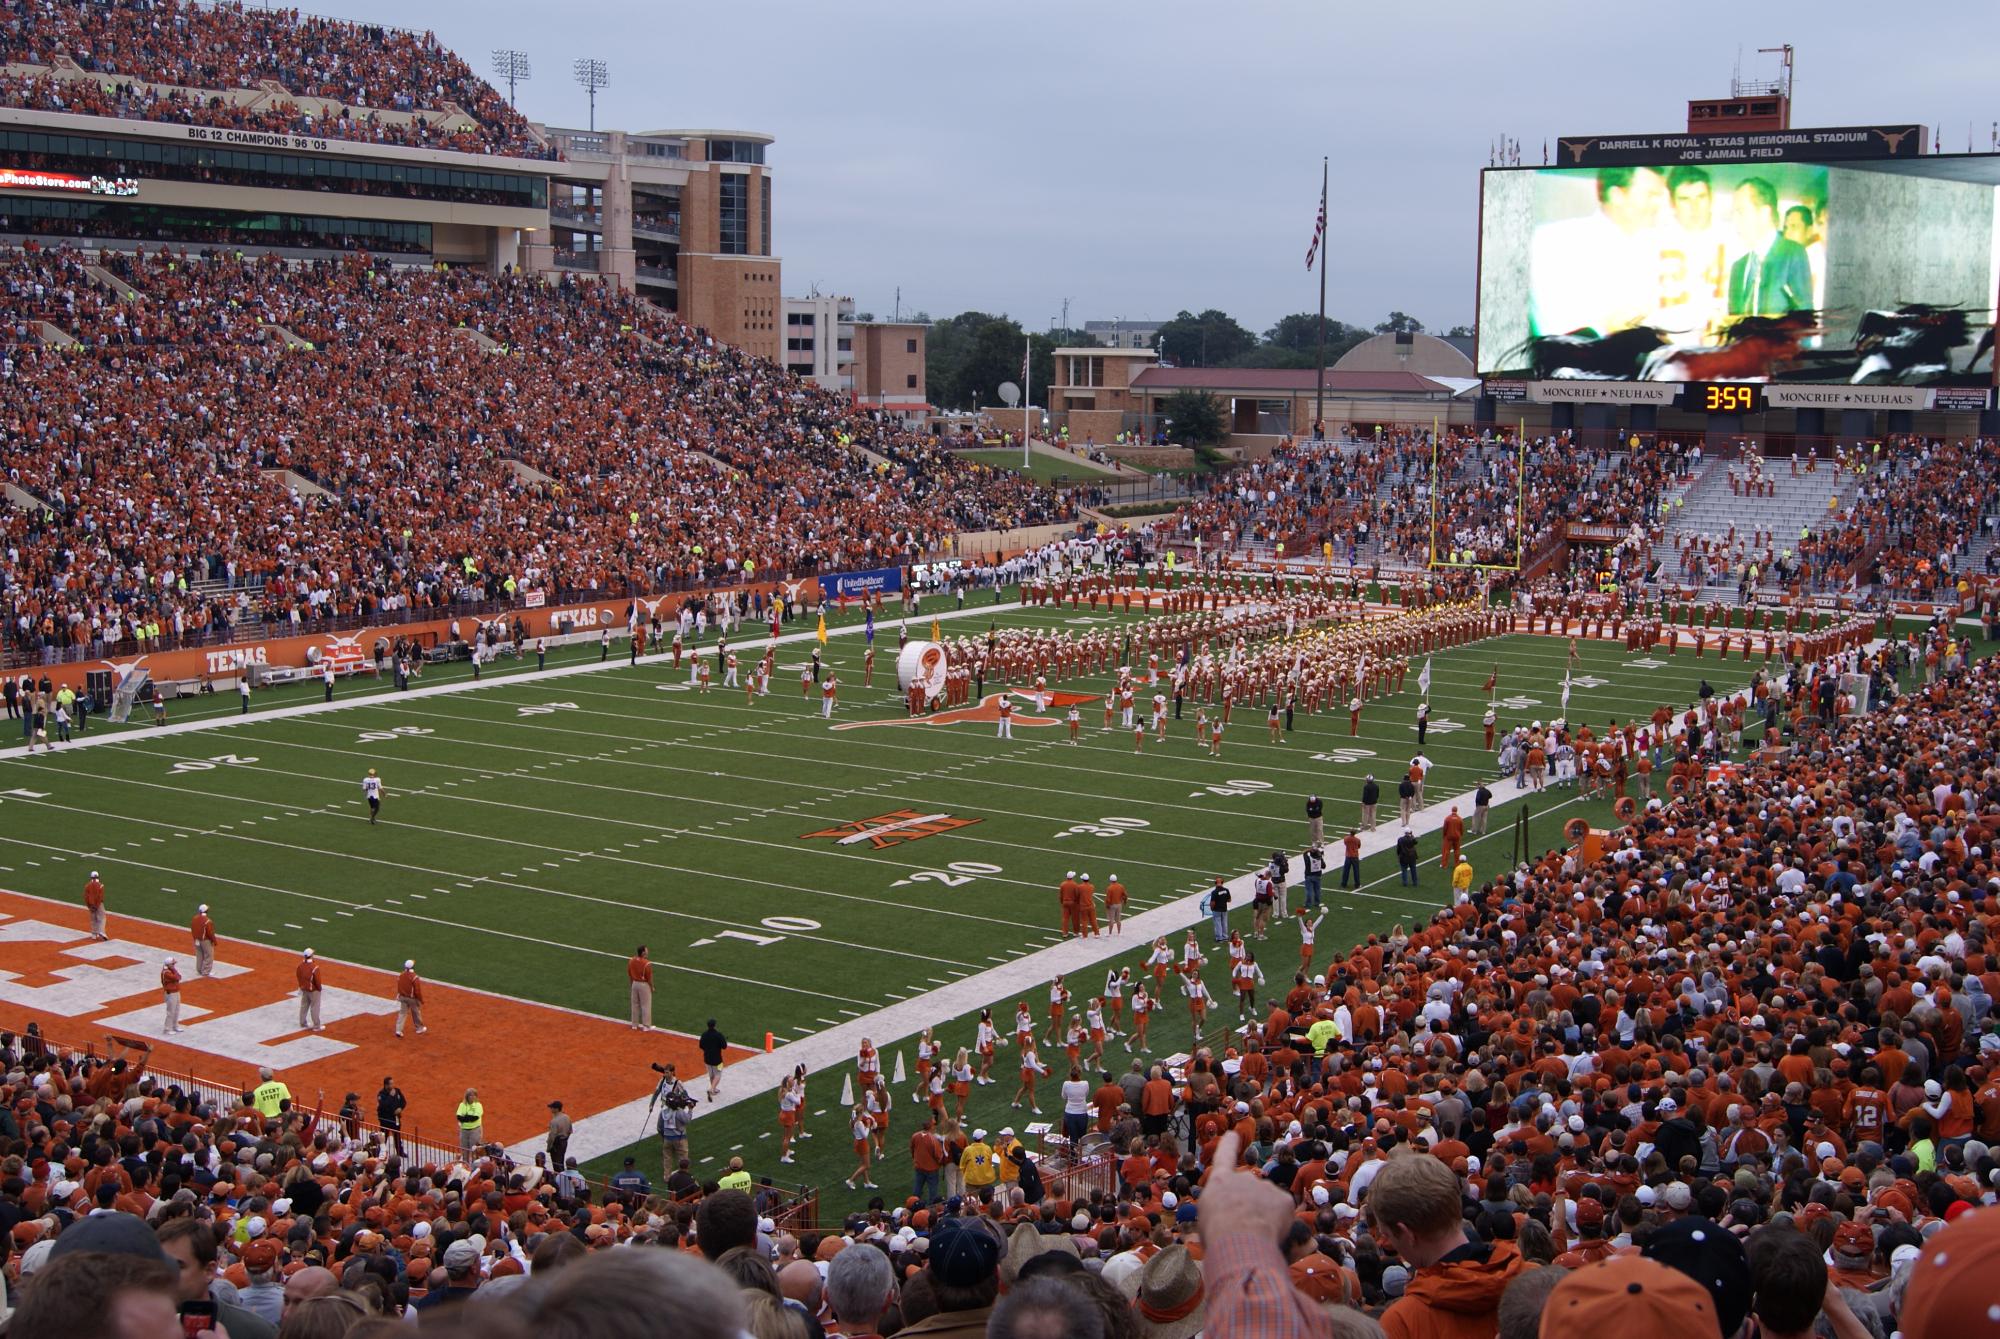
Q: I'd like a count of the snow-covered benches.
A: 0